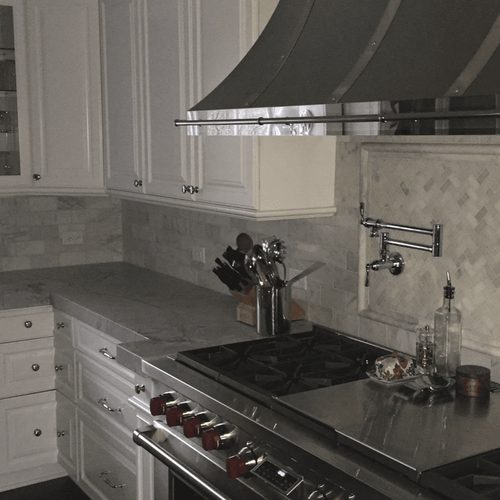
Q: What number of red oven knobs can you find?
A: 5